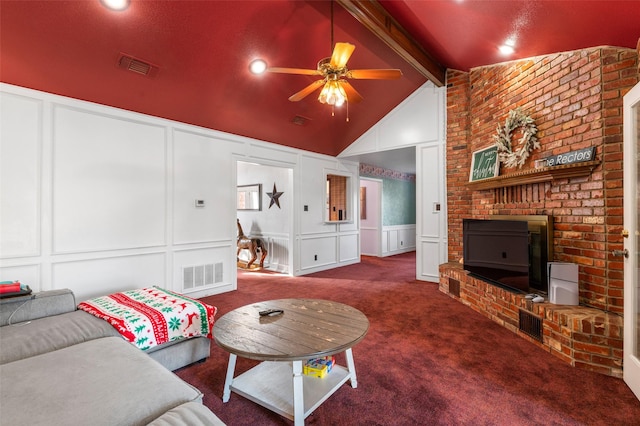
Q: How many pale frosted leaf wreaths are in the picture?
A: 1